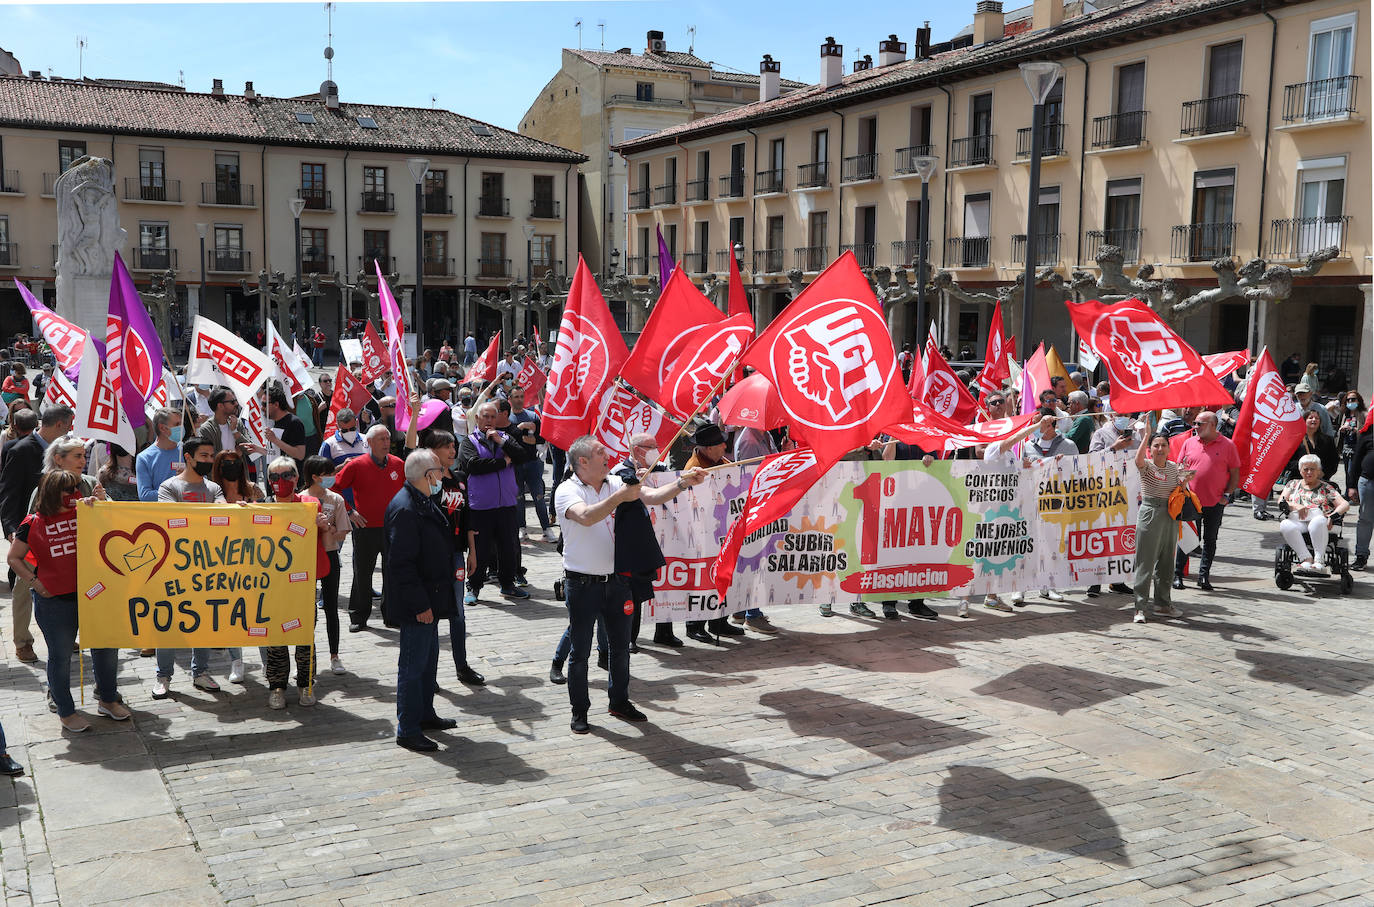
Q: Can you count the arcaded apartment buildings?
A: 2